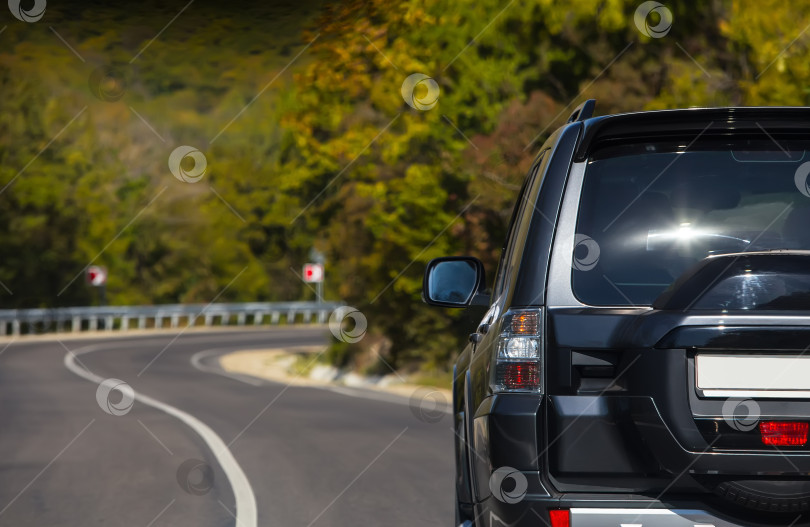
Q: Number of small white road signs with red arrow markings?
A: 2